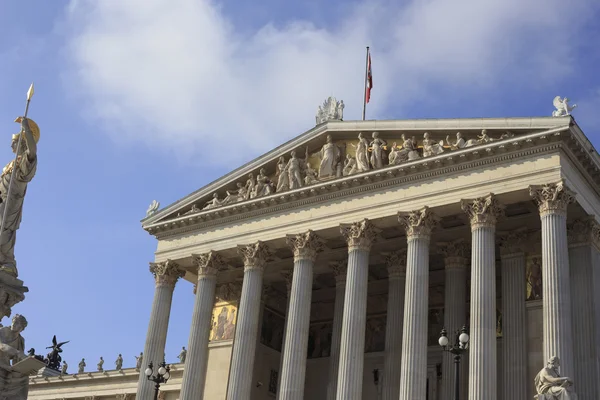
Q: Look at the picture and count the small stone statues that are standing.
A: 6